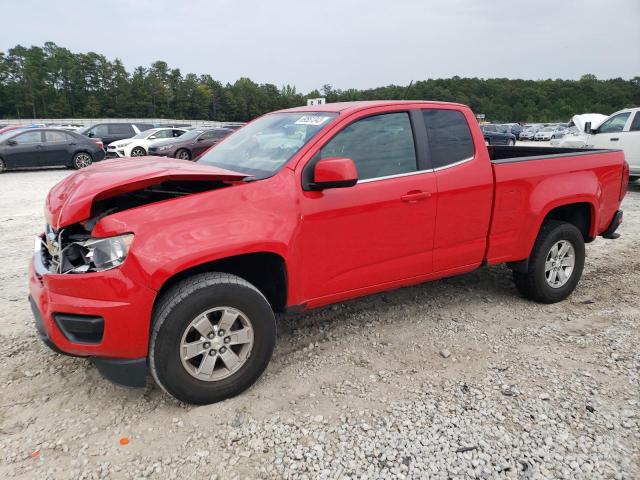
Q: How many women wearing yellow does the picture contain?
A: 0